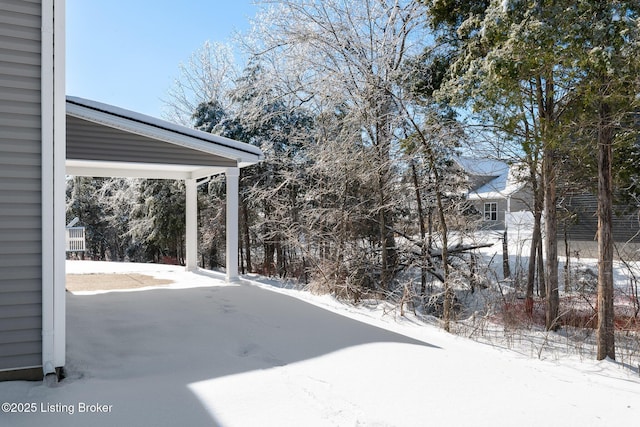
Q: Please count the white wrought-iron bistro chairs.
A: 0